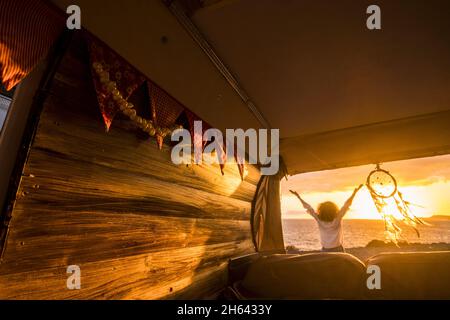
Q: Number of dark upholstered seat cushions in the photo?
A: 2